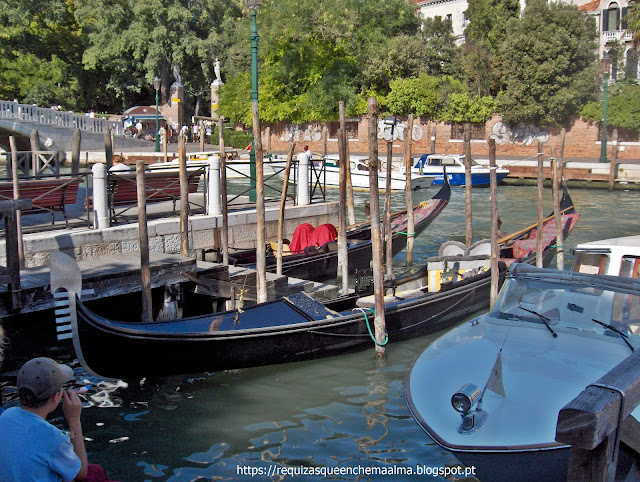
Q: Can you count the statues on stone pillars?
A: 2